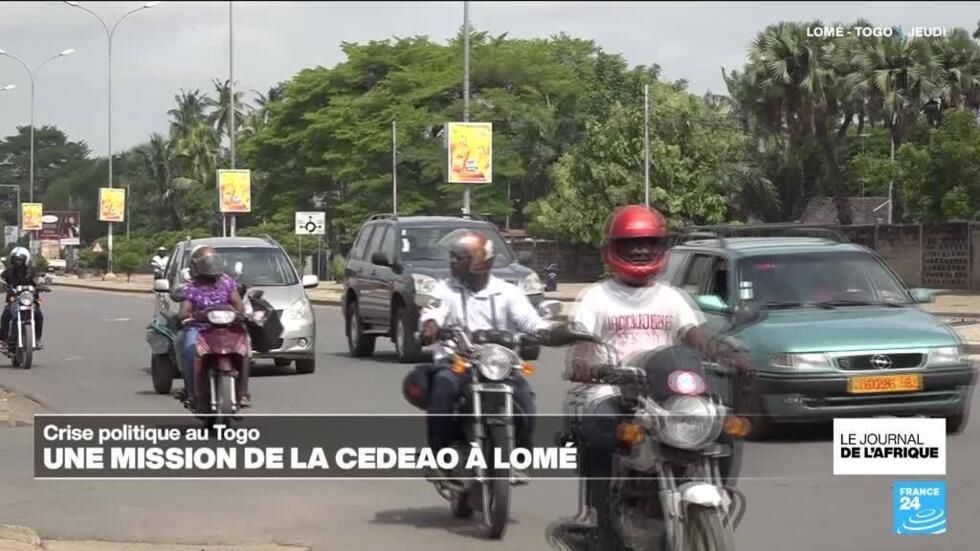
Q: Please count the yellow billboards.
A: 4